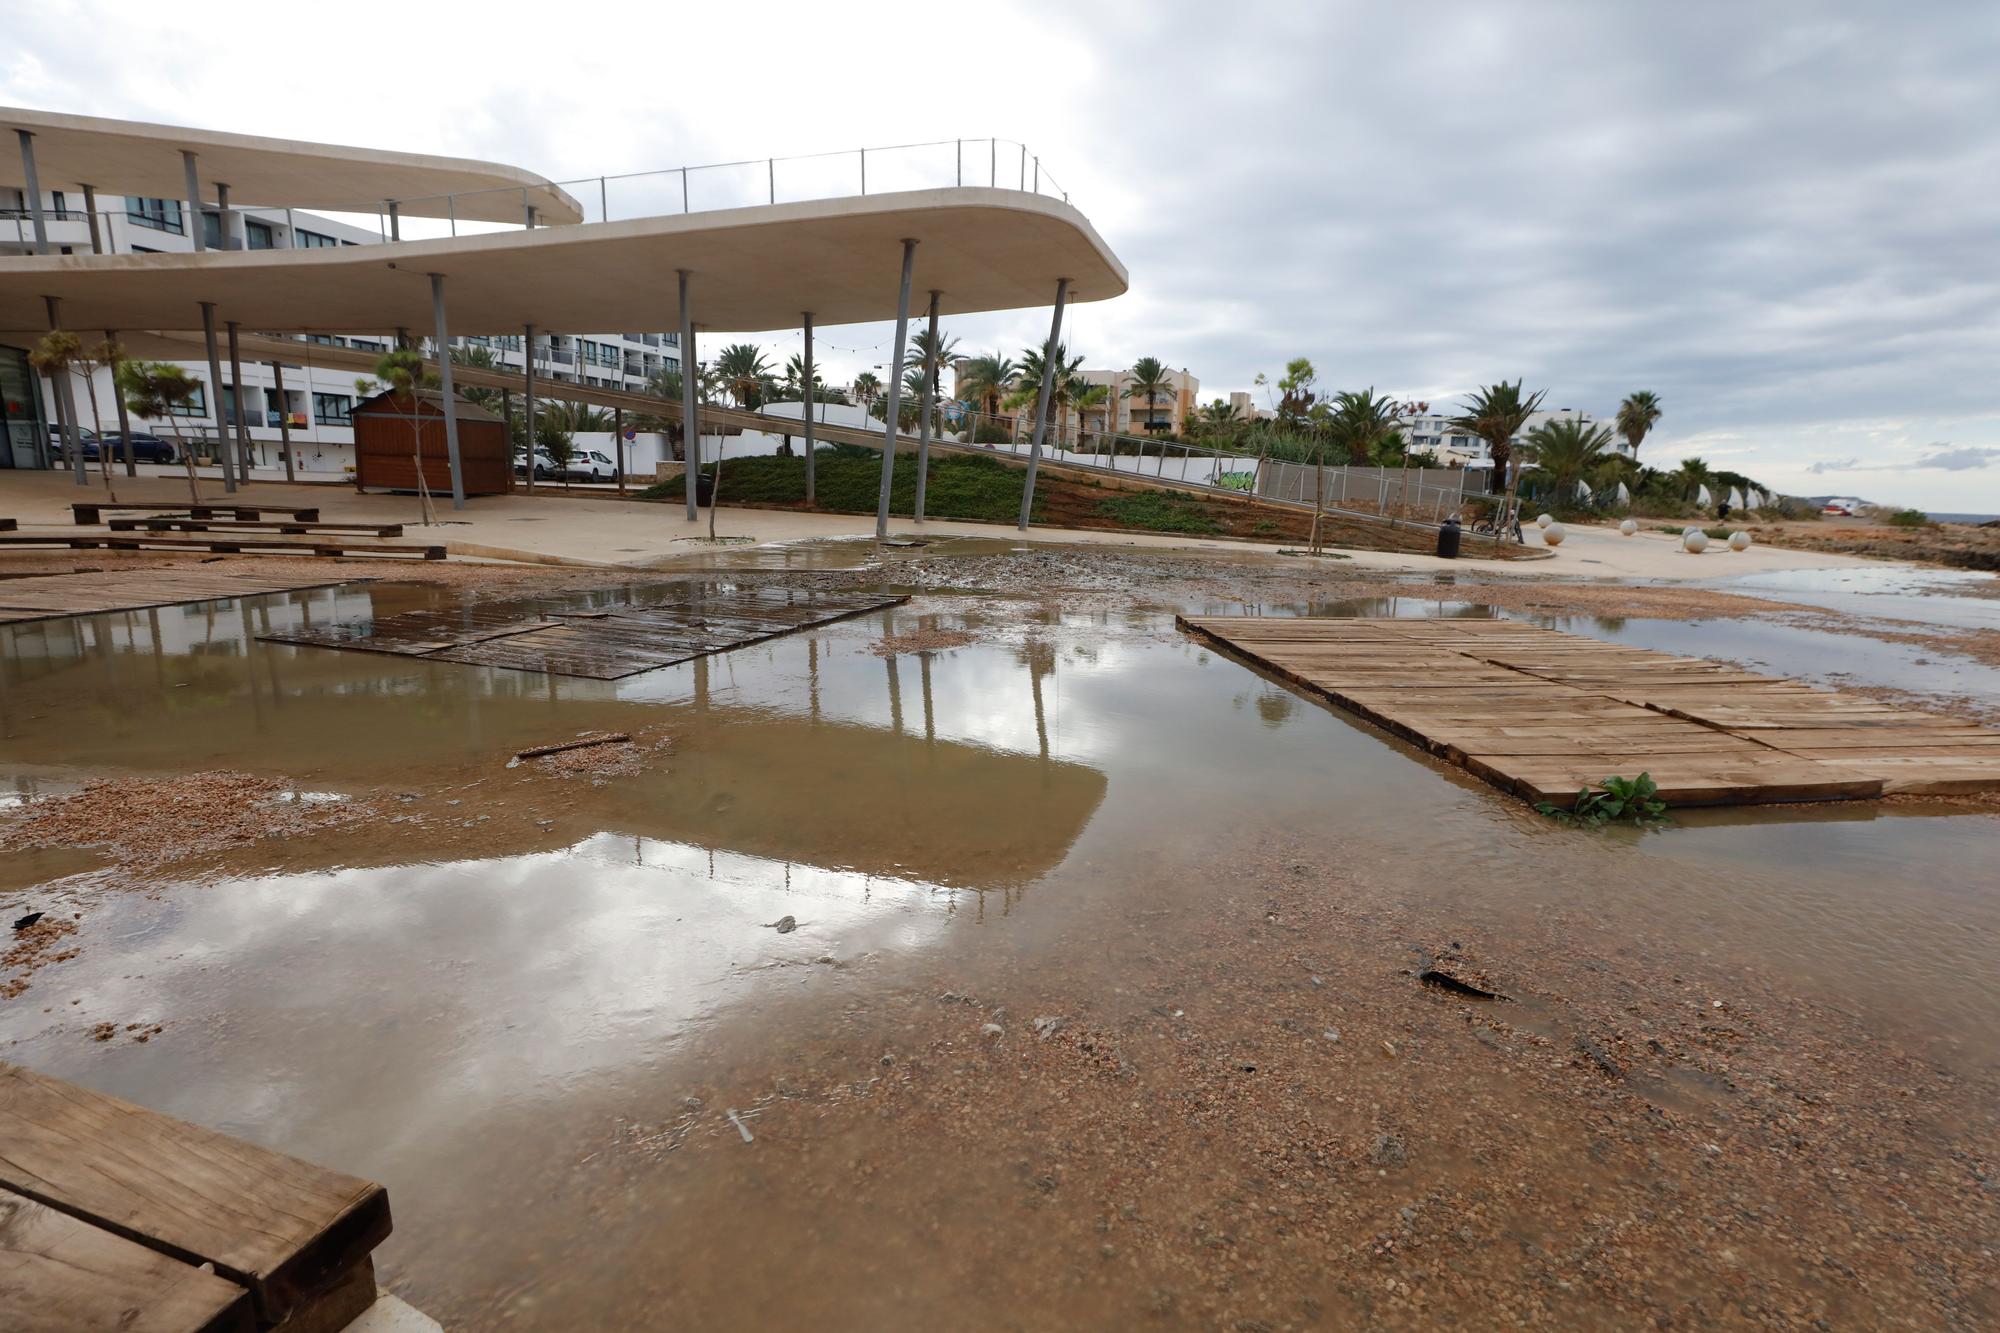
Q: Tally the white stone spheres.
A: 6